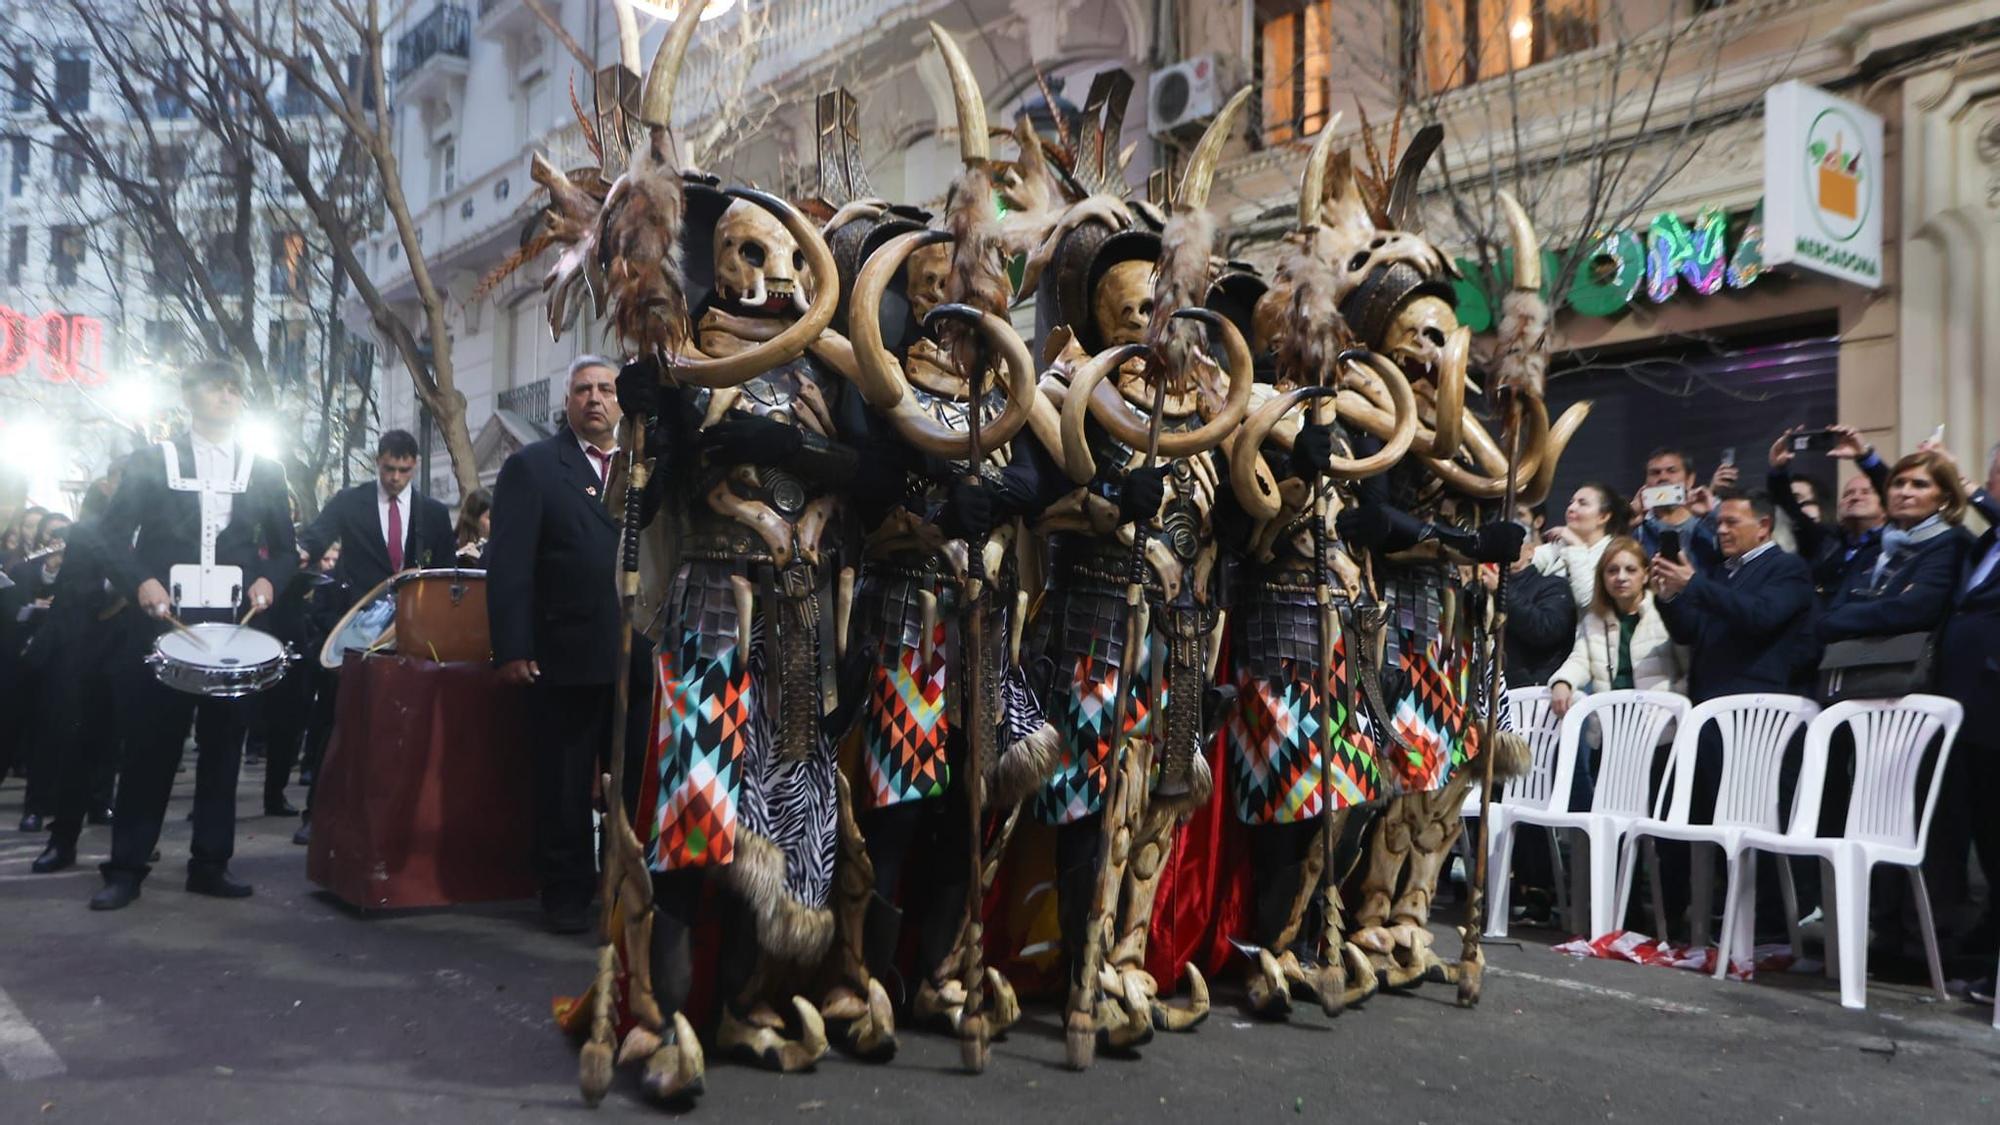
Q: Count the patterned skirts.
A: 5